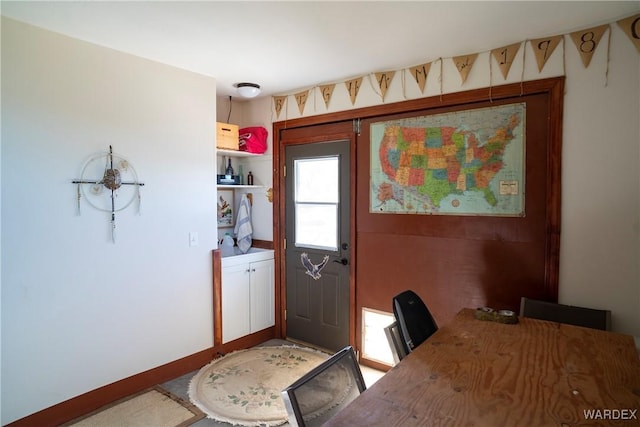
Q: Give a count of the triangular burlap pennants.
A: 11